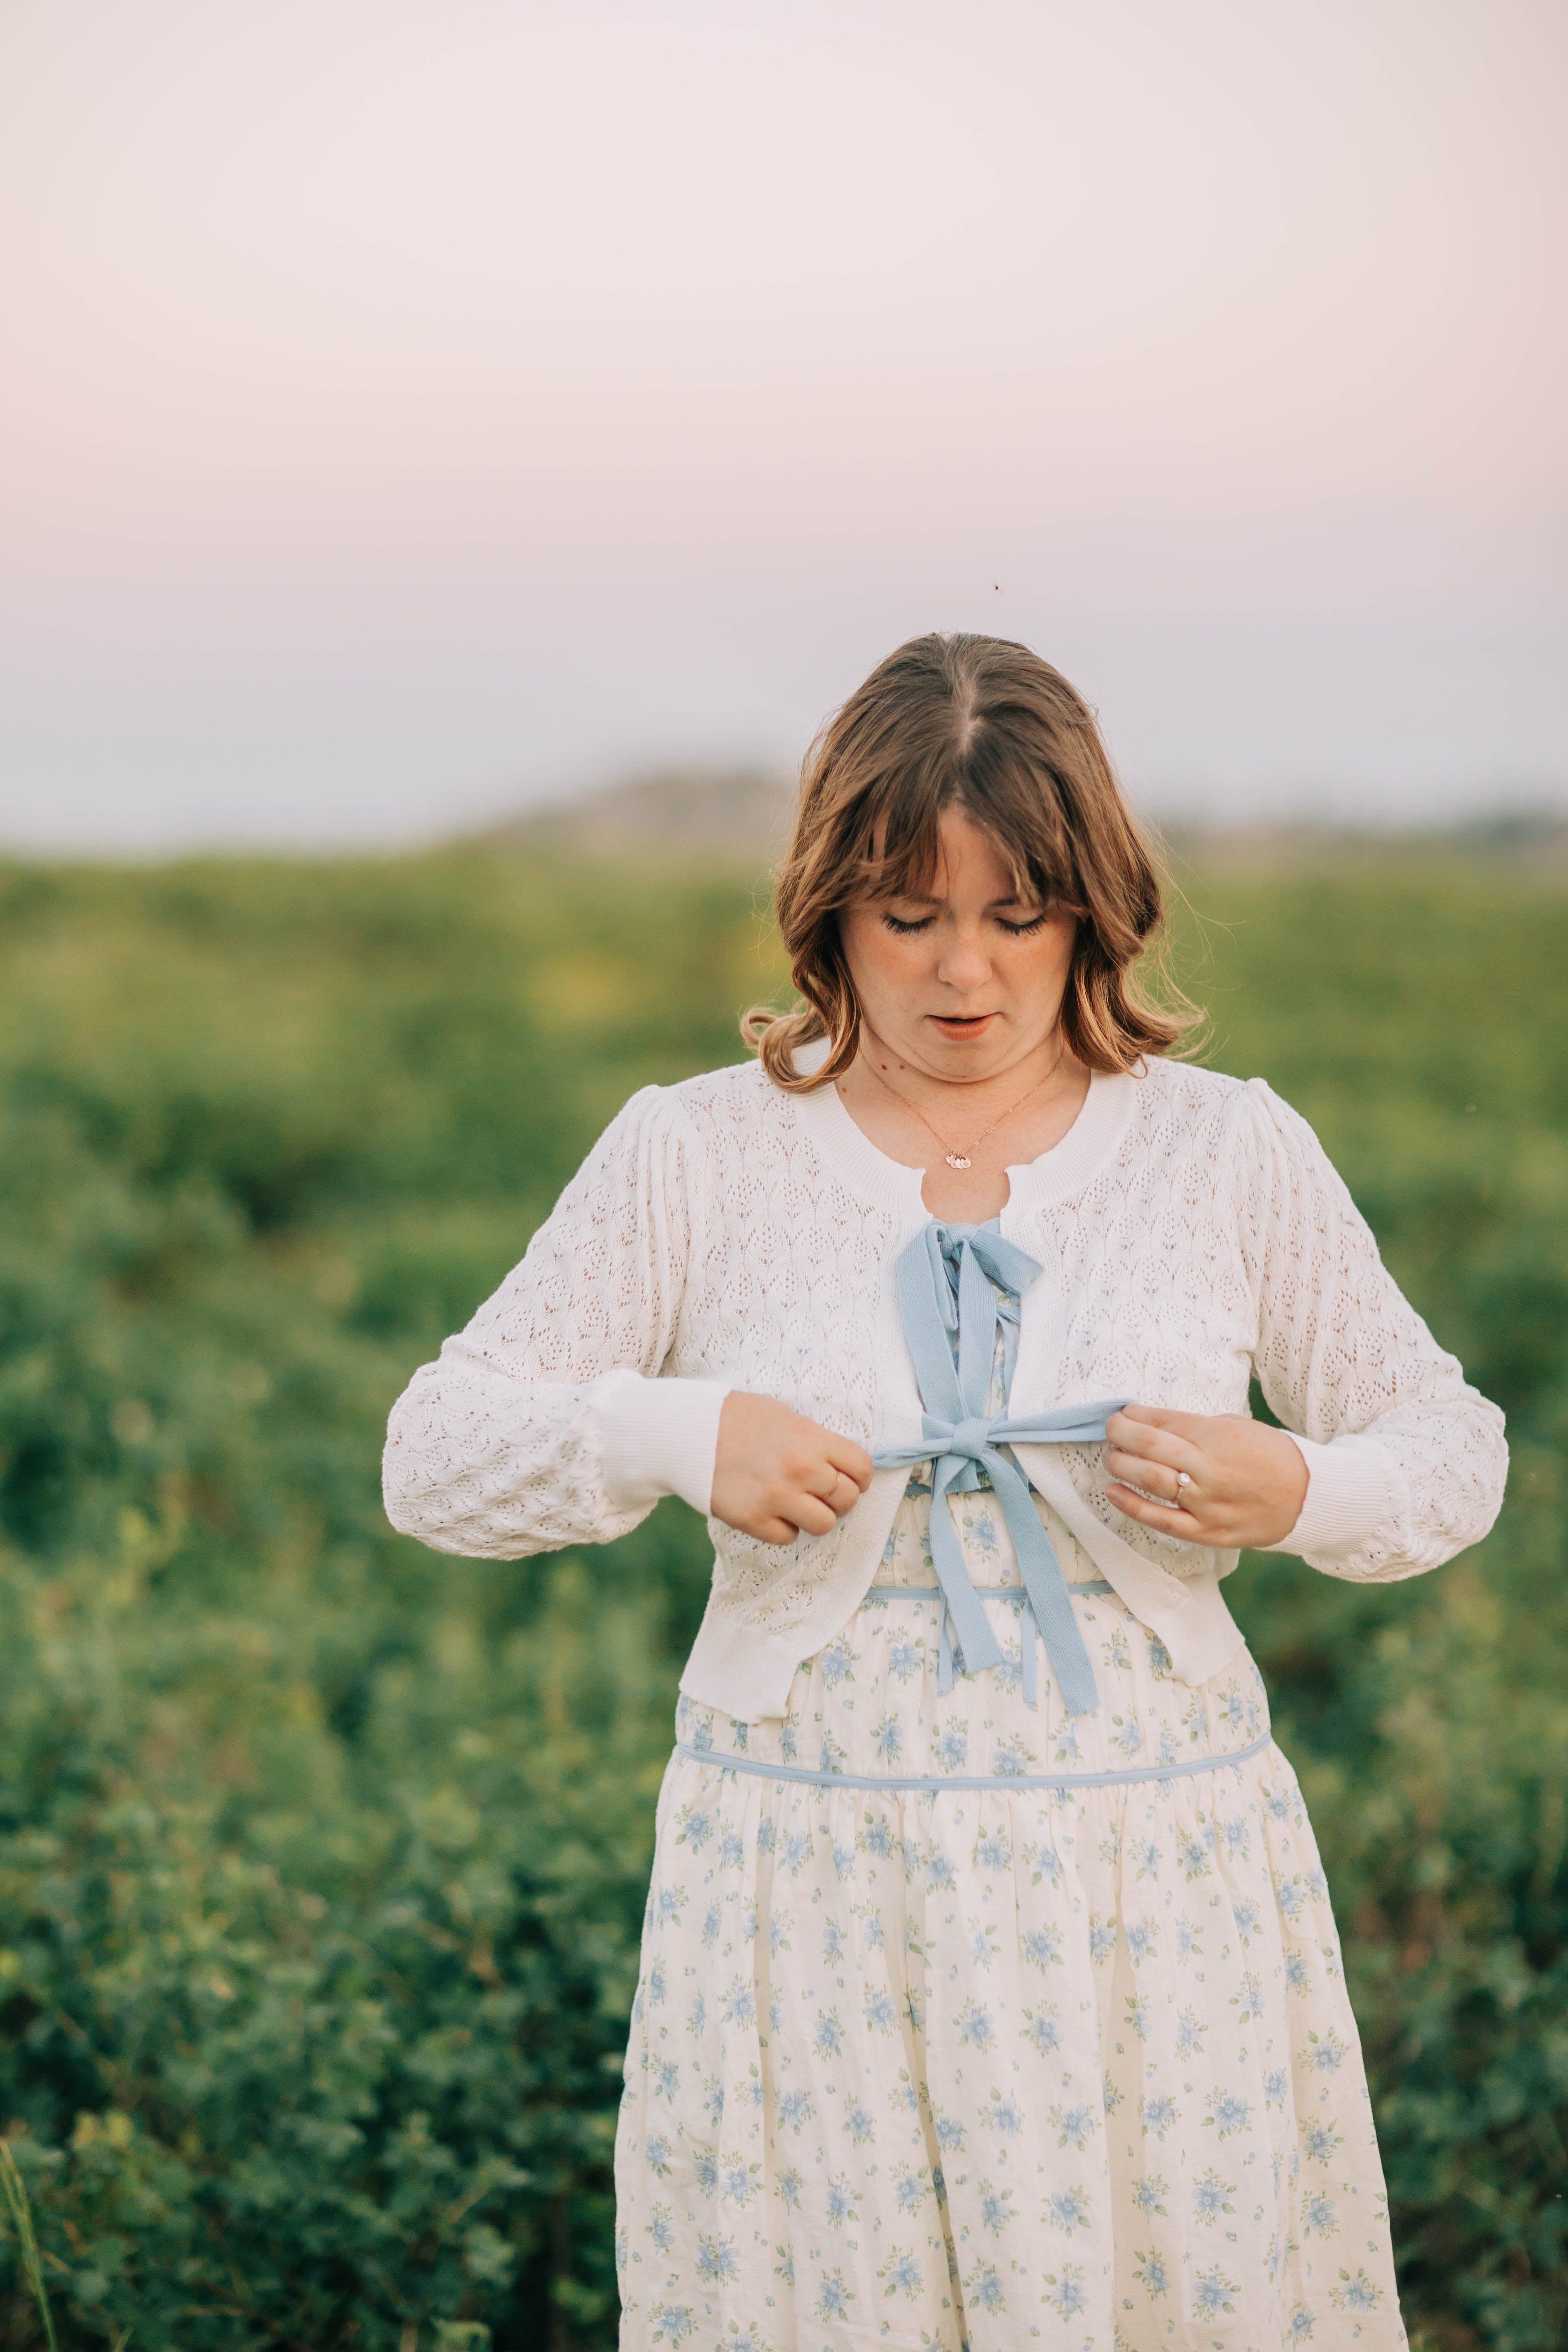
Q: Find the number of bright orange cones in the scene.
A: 0